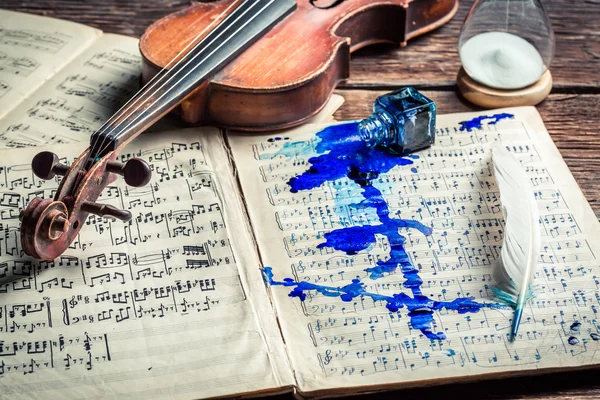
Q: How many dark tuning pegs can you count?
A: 3